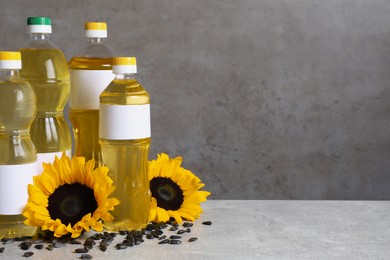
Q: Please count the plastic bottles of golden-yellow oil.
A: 4